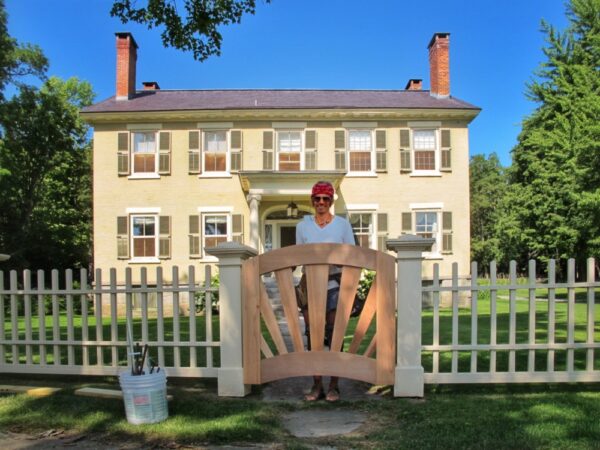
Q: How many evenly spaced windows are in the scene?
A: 9